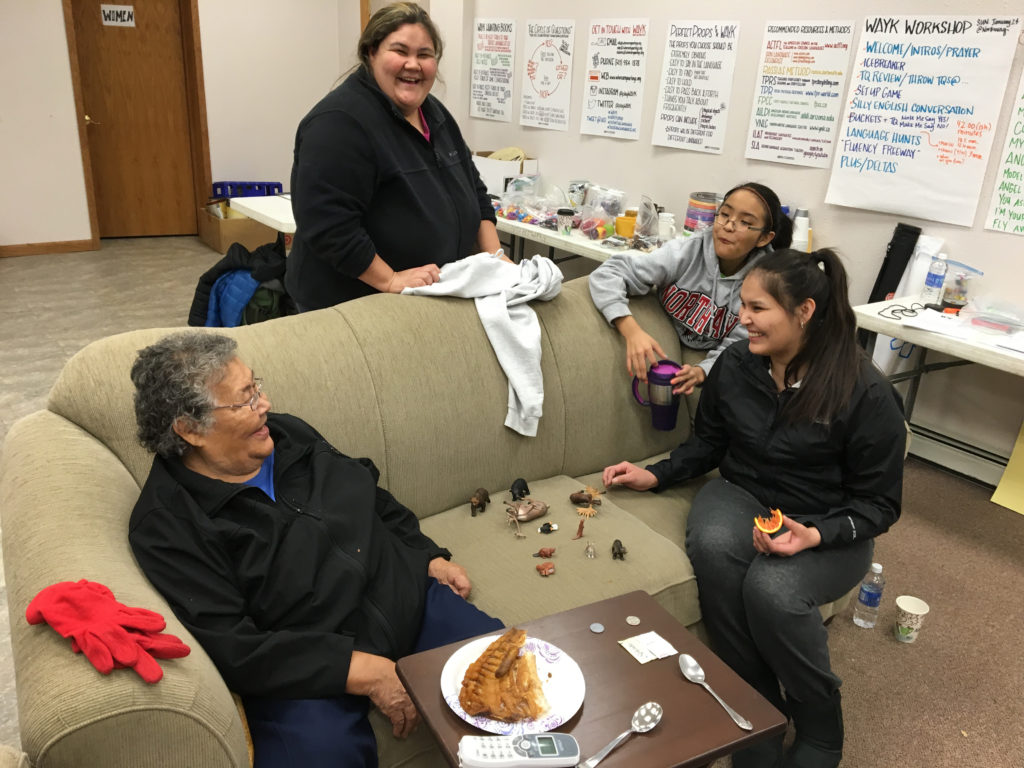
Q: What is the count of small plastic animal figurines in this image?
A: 10